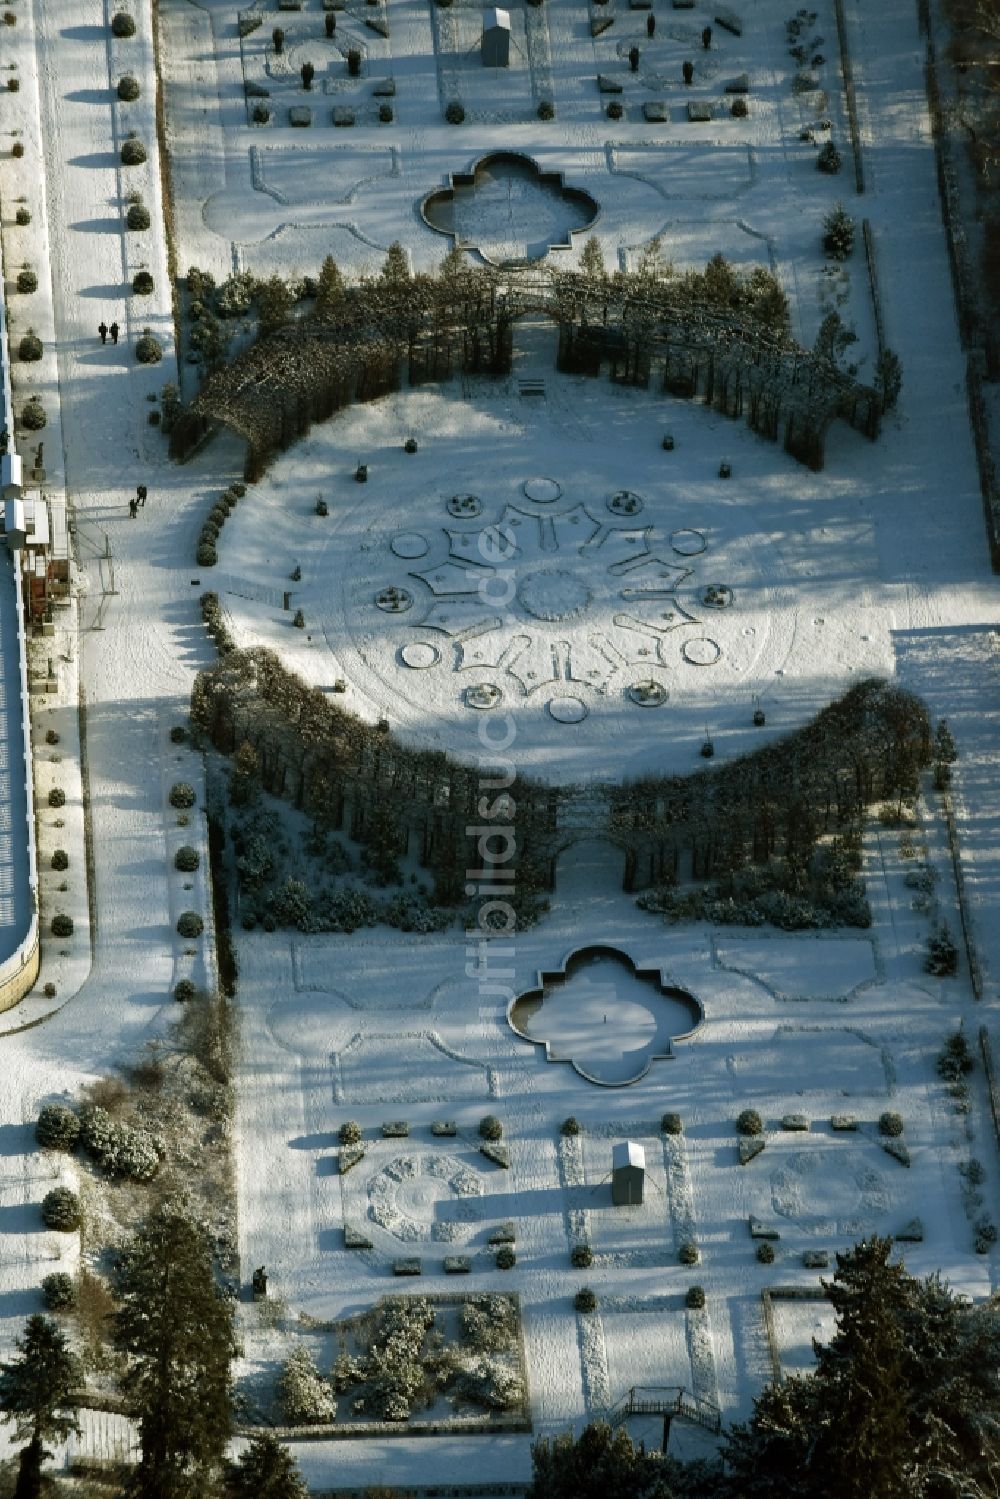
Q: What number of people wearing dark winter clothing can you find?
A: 4